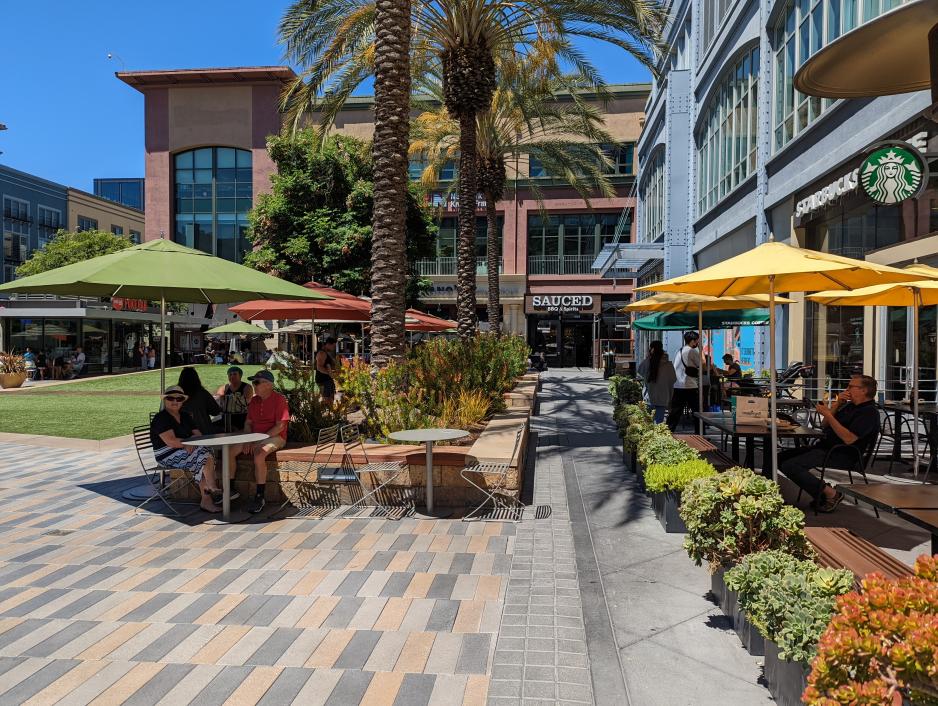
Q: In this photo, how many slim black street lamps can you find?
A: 0